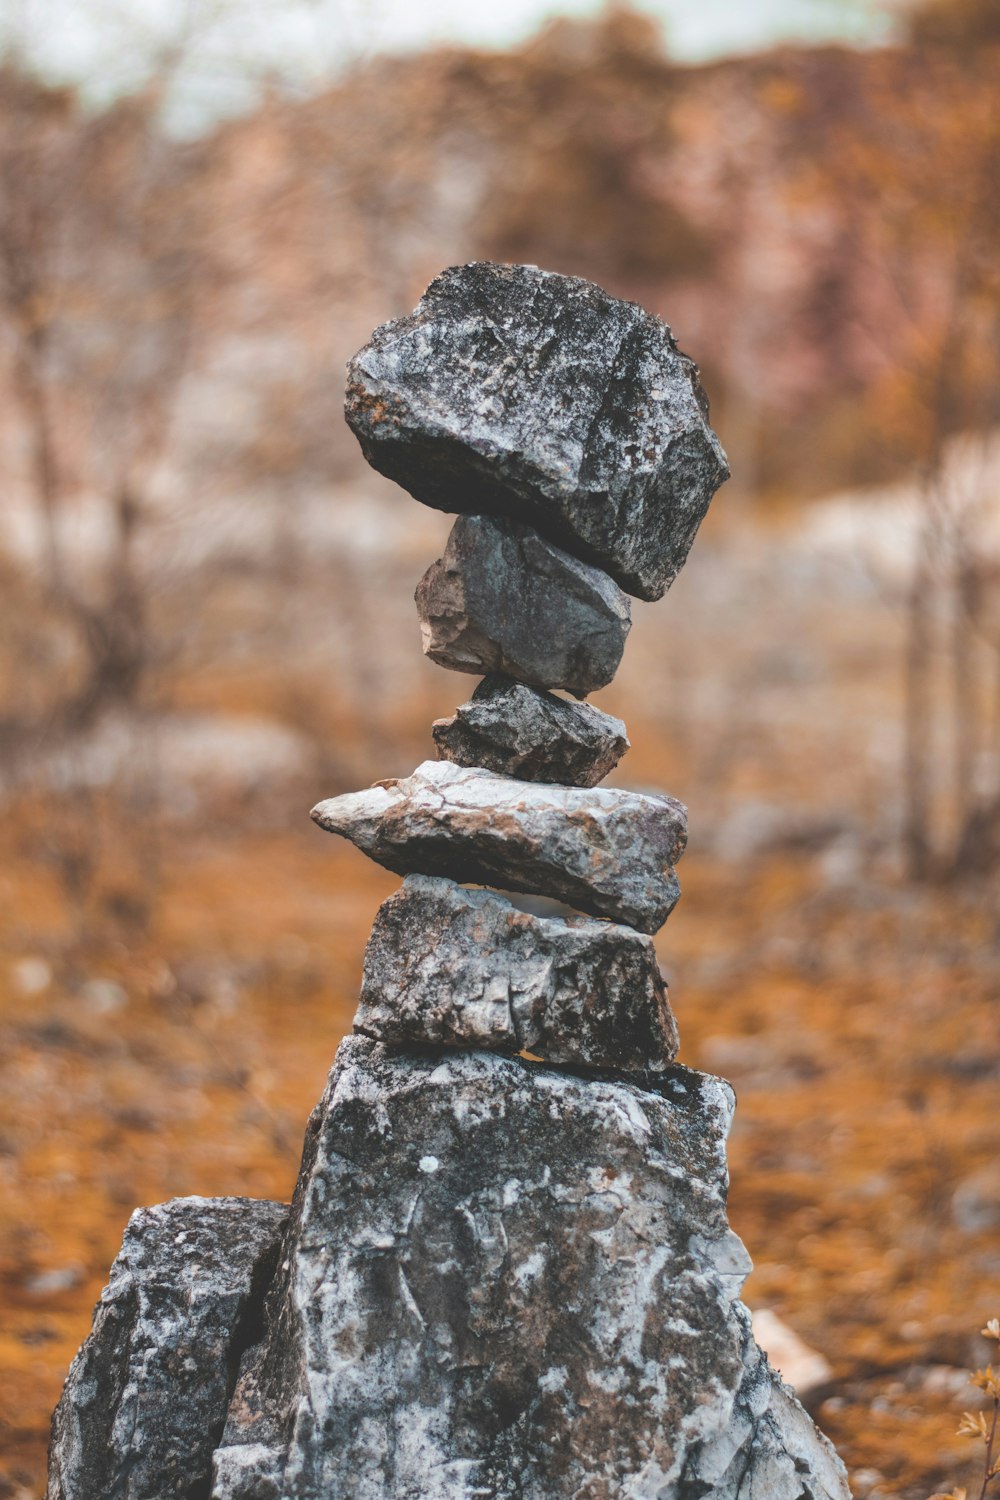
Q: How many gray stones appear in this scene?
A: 7